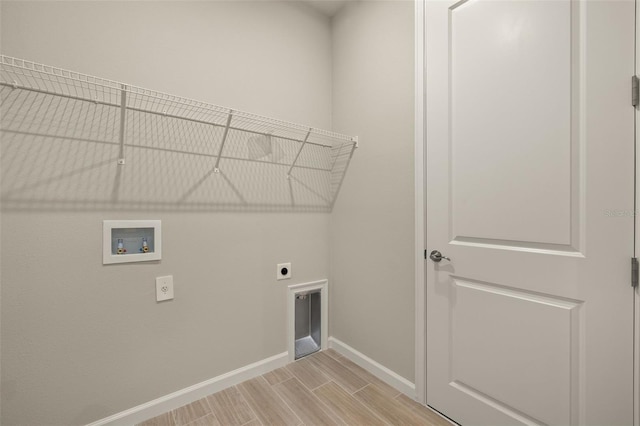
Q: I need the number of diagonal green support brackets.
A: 0